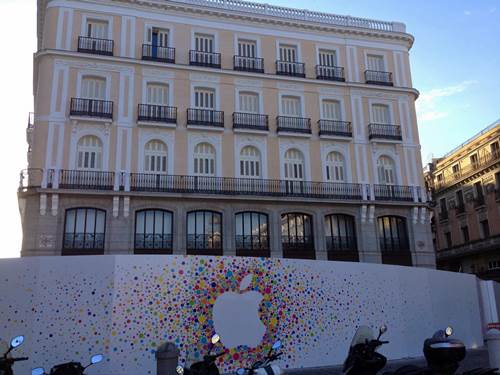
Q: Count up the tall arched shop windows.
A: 7